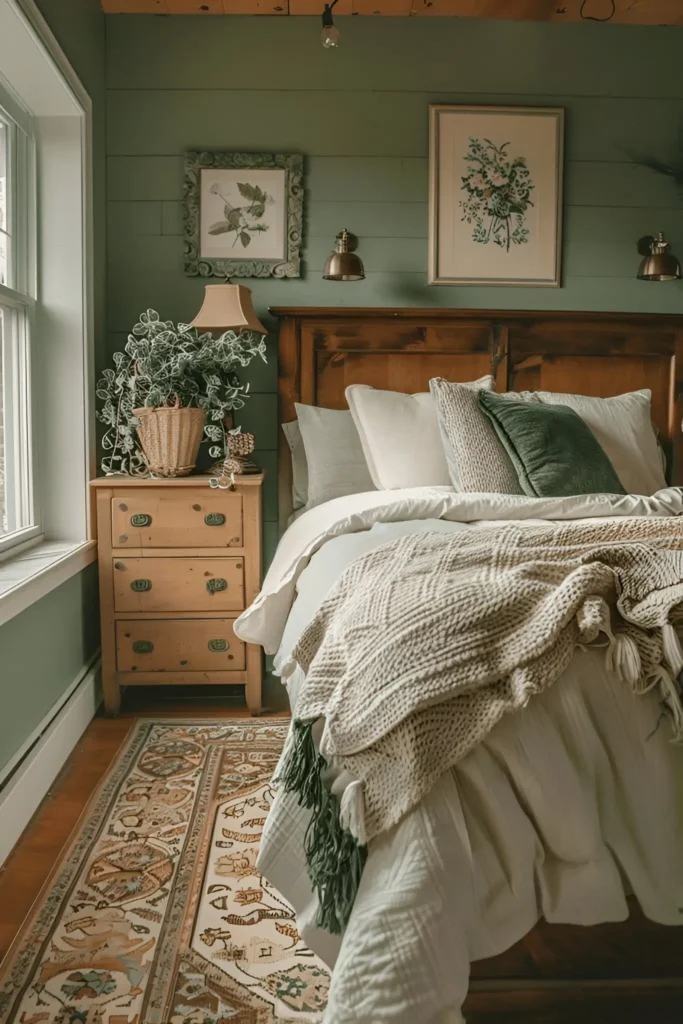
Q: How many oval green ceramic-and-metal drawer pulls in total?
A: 6